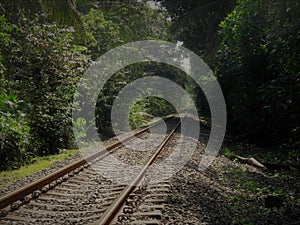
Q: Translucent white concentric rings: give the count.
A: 2